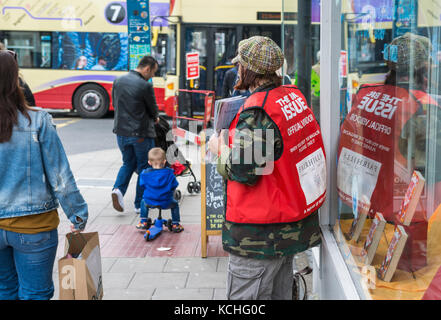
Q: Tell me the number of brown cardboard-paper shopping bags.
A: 1